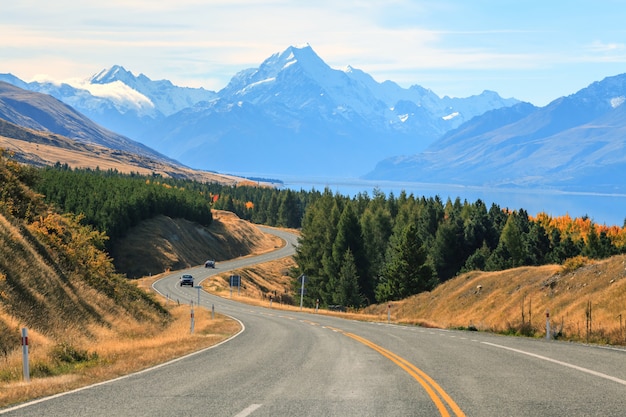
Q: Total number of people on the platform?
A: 0